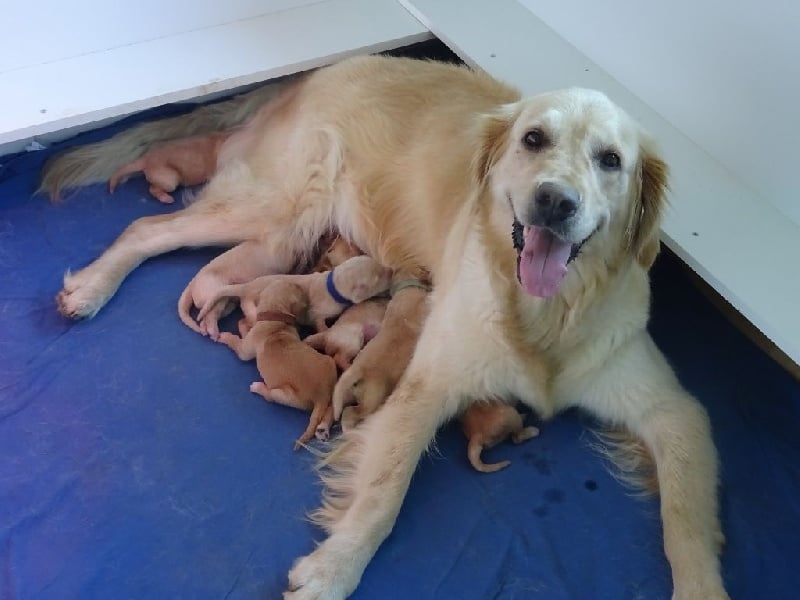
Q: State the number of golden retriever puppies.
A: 8